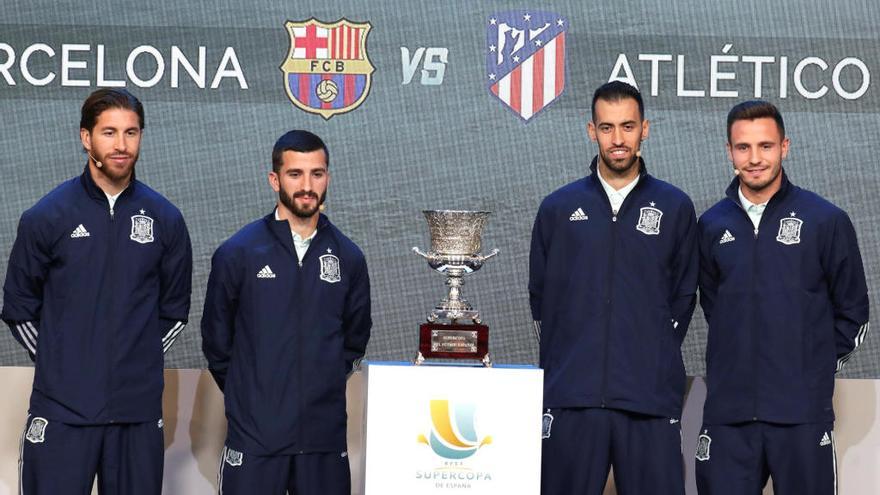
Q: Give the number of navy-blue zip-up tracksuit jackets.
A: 4